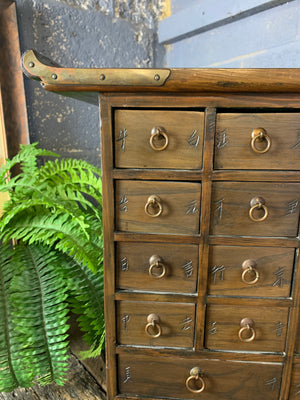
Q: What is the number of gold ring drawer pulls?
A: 9